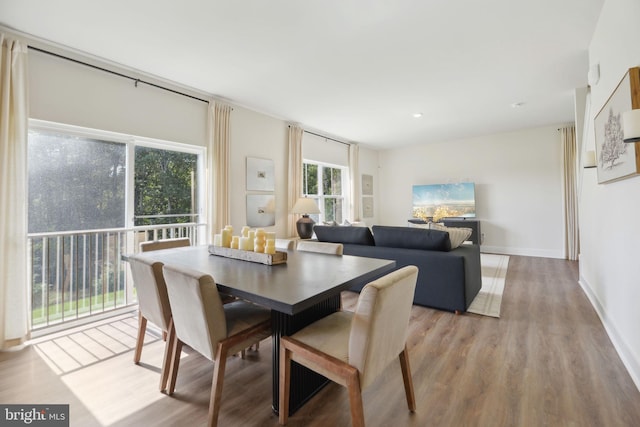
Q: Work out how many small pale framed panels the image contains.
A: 4